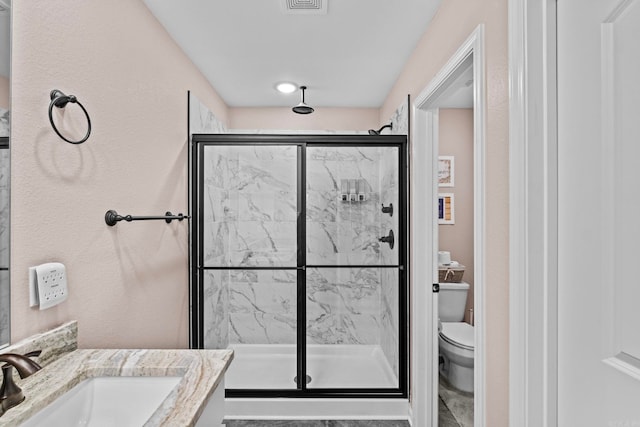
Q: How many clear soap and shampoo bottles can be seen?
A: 3